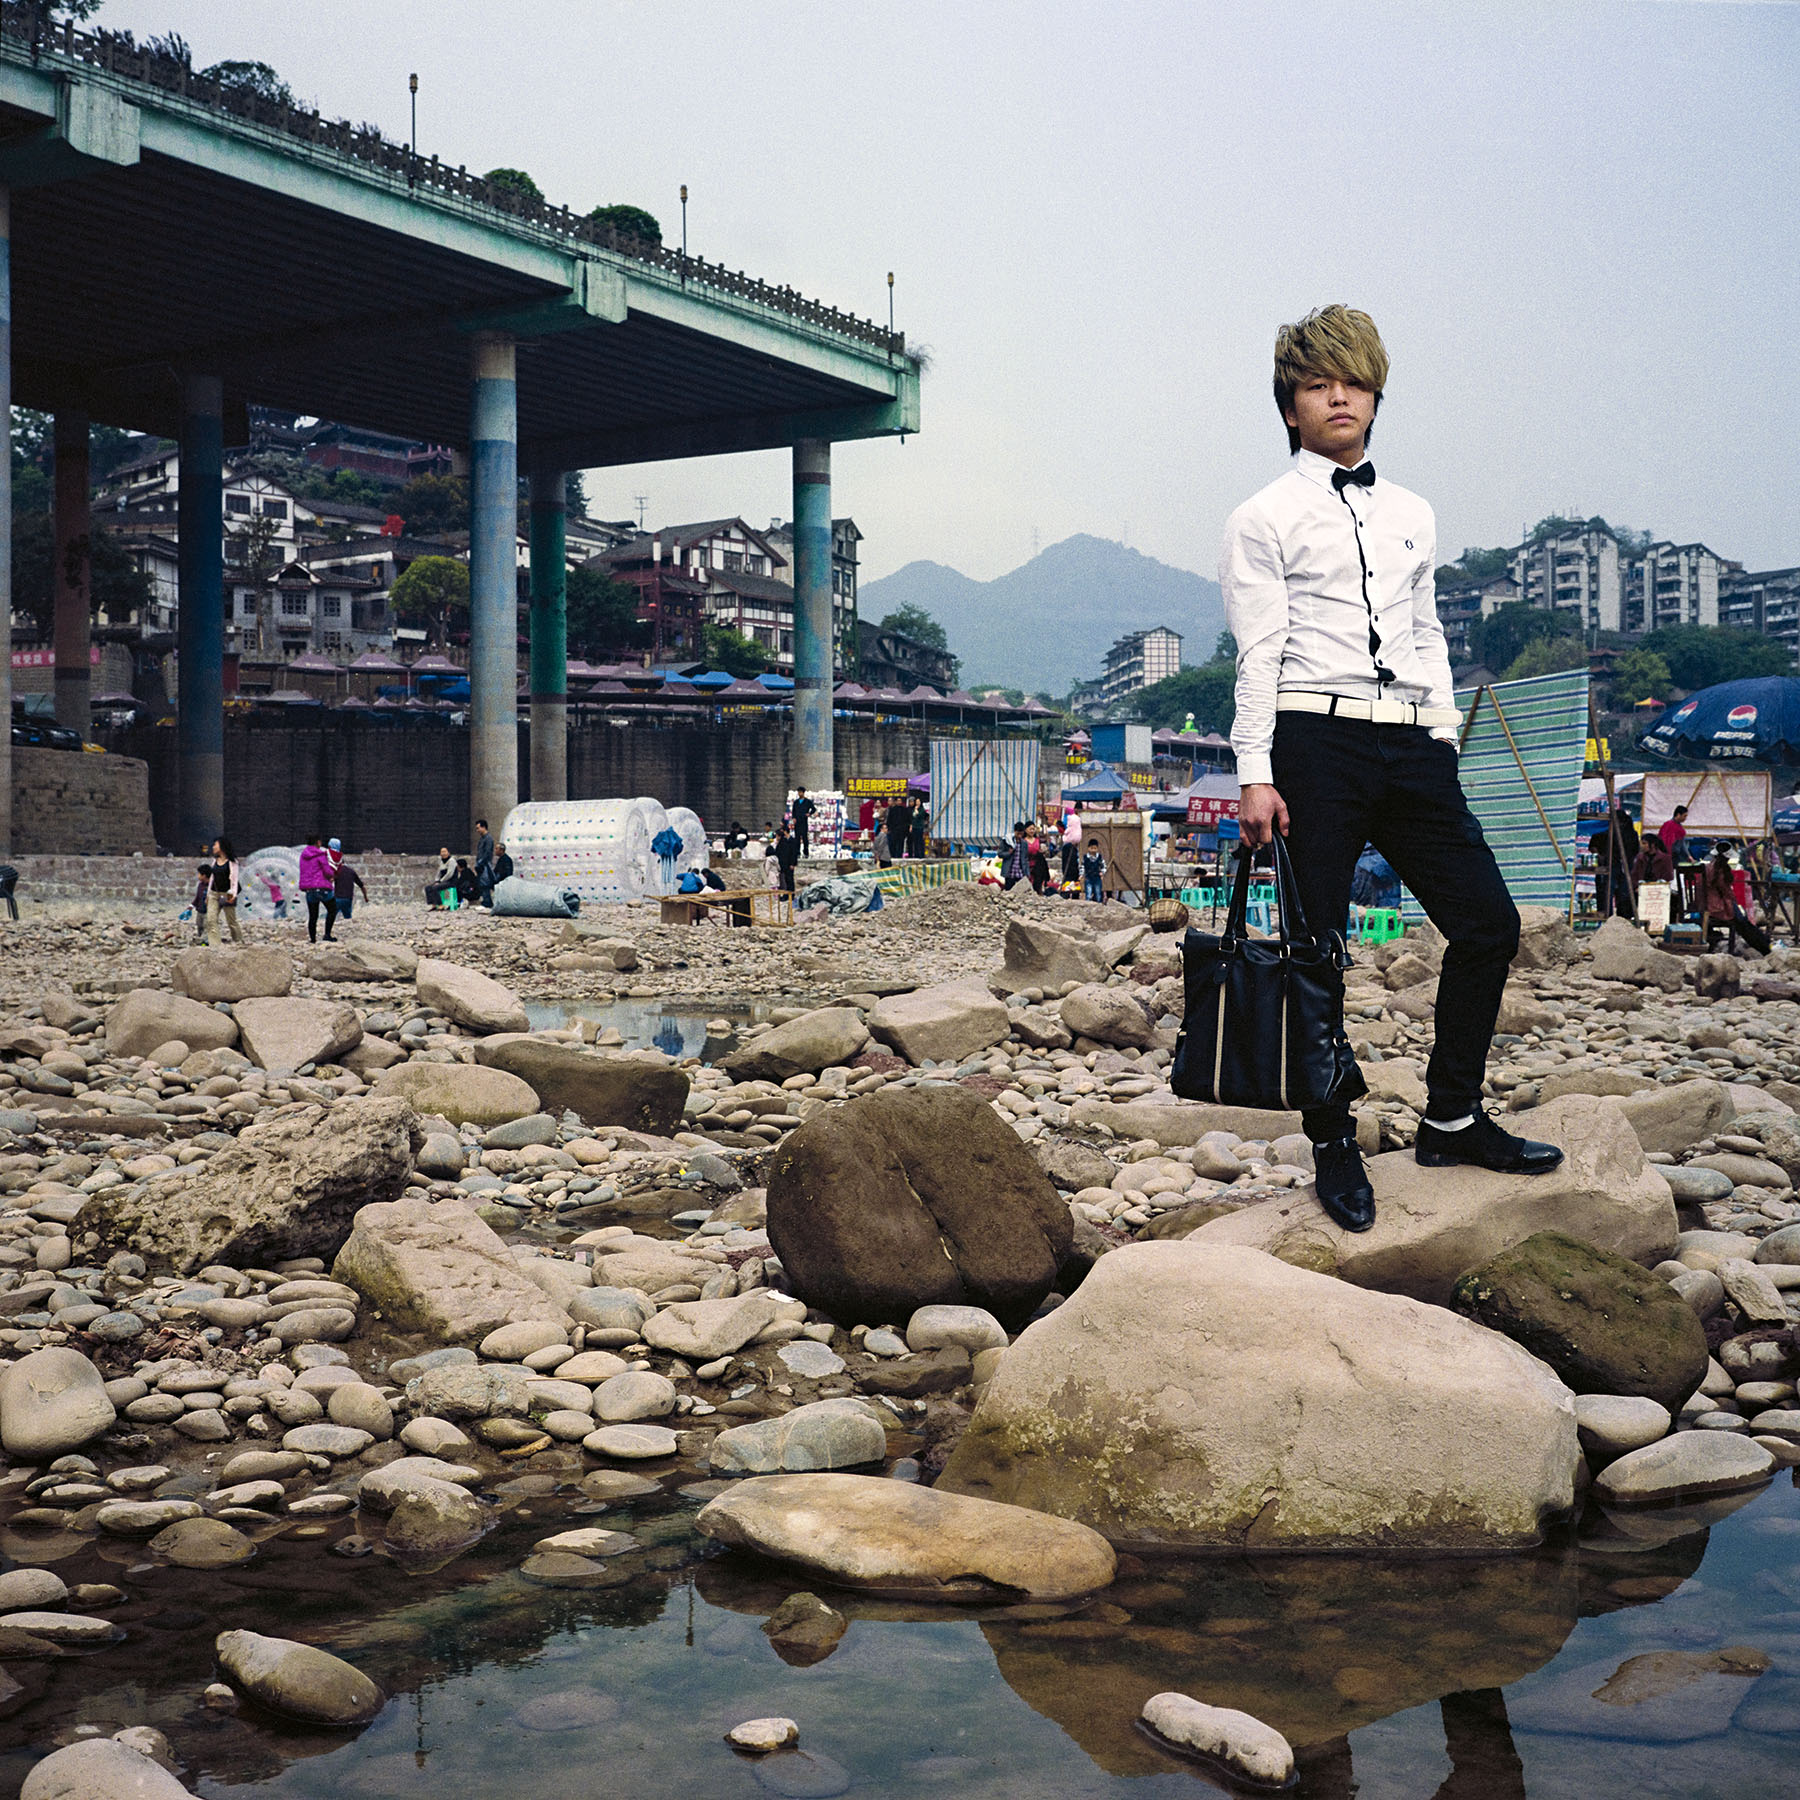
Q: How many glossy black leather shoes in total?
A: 2